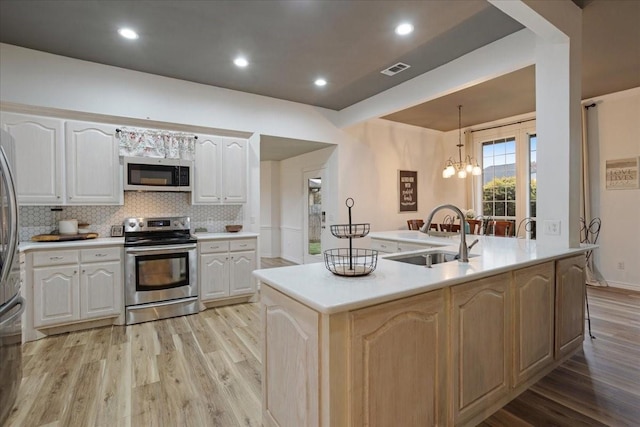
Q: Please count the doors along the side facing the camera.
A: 4